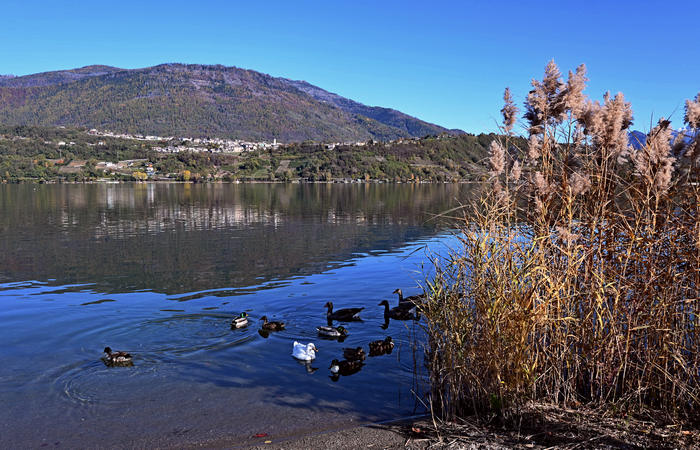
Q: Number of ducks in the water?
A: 11